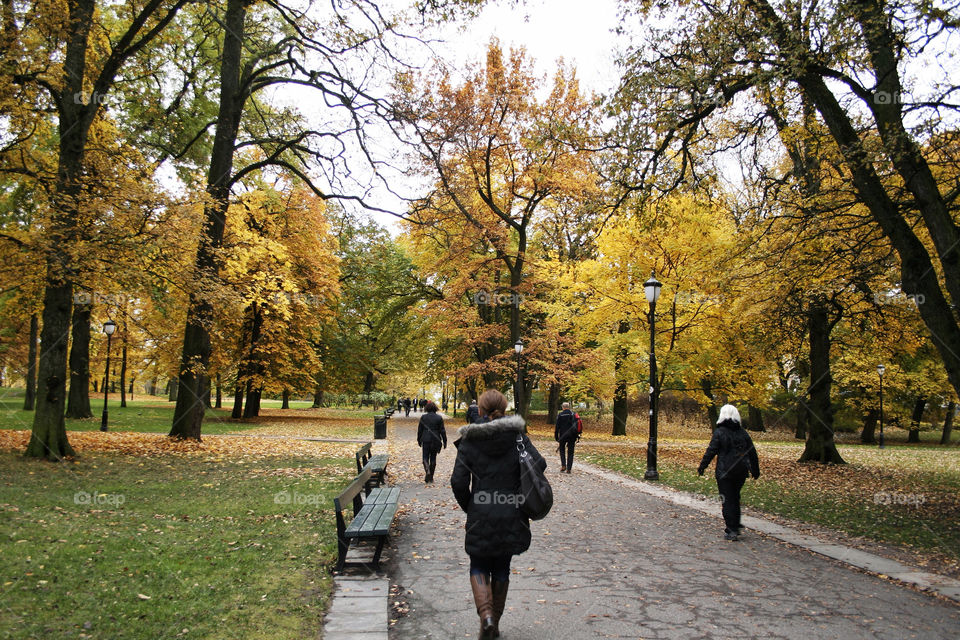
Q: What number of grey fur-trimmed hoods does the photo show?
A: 1